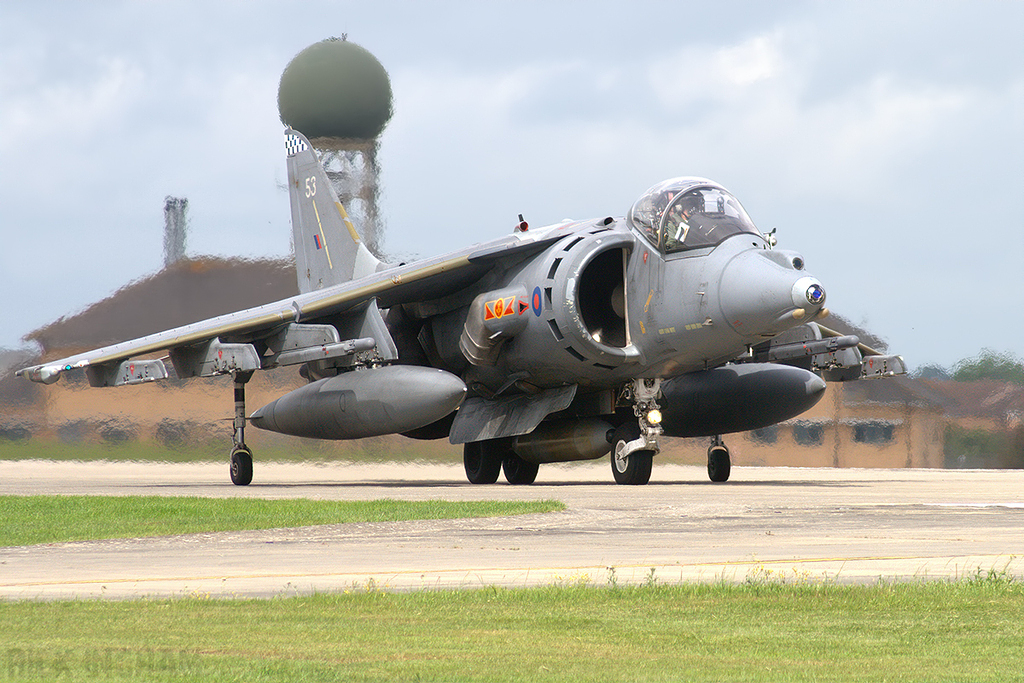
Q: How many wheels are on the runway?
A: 5